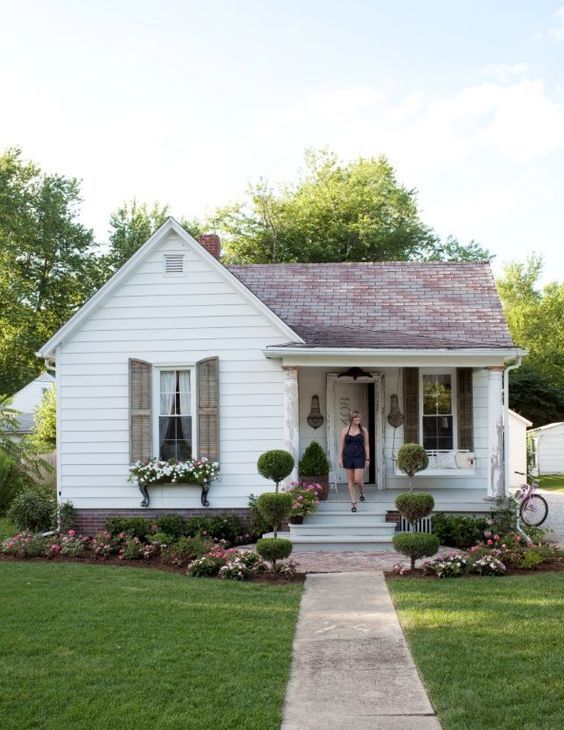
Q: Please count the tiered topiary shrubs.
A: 2